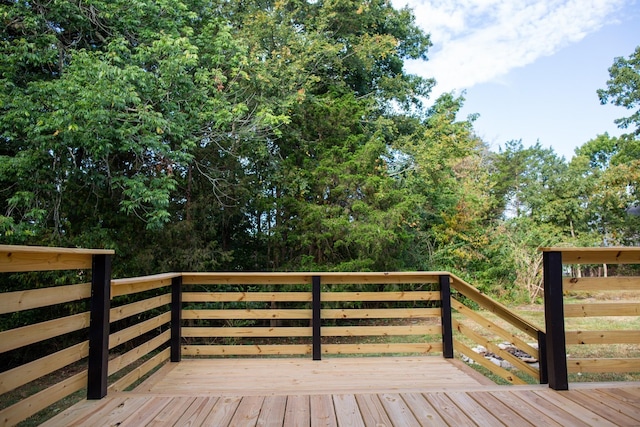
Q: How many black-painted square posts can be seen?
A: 6